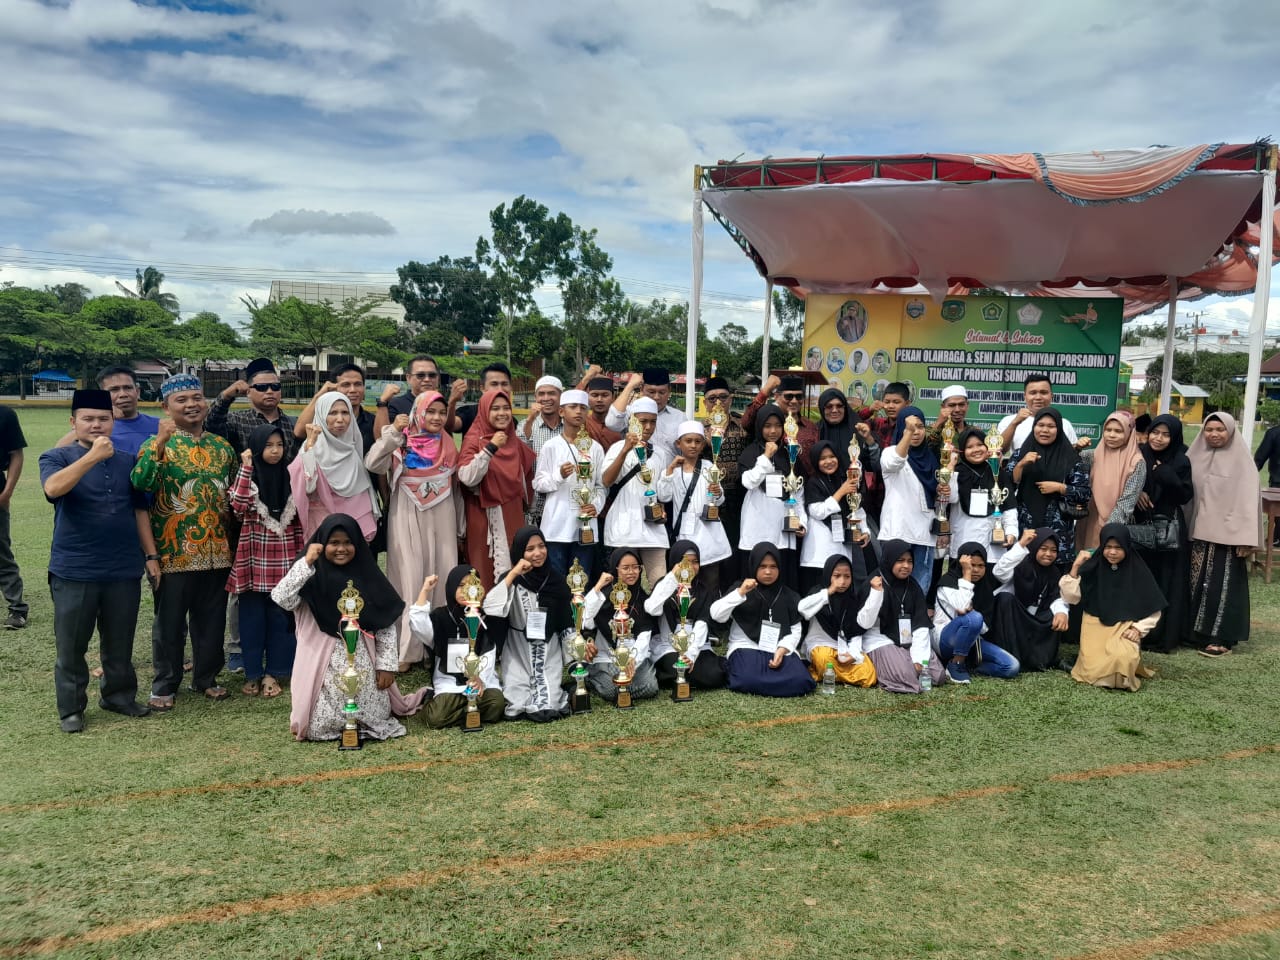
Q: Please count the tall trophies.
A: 12